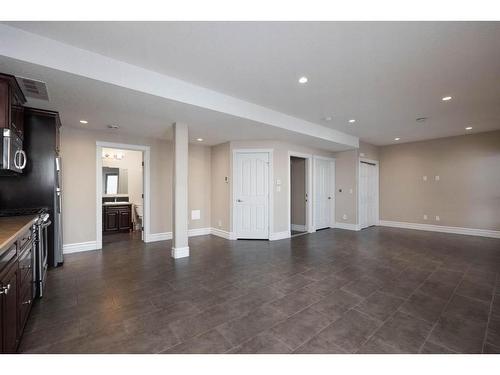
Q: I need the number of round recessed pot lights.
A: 7